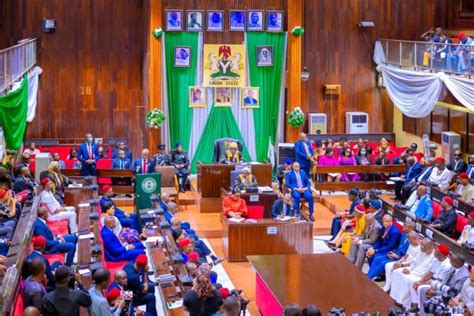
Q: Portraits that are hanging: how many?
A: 11